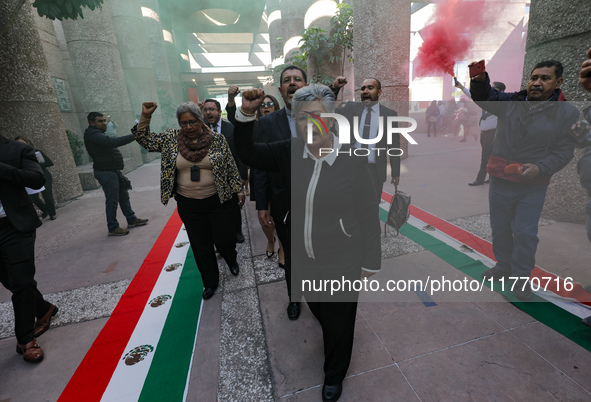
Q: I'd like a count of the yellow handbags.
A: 0